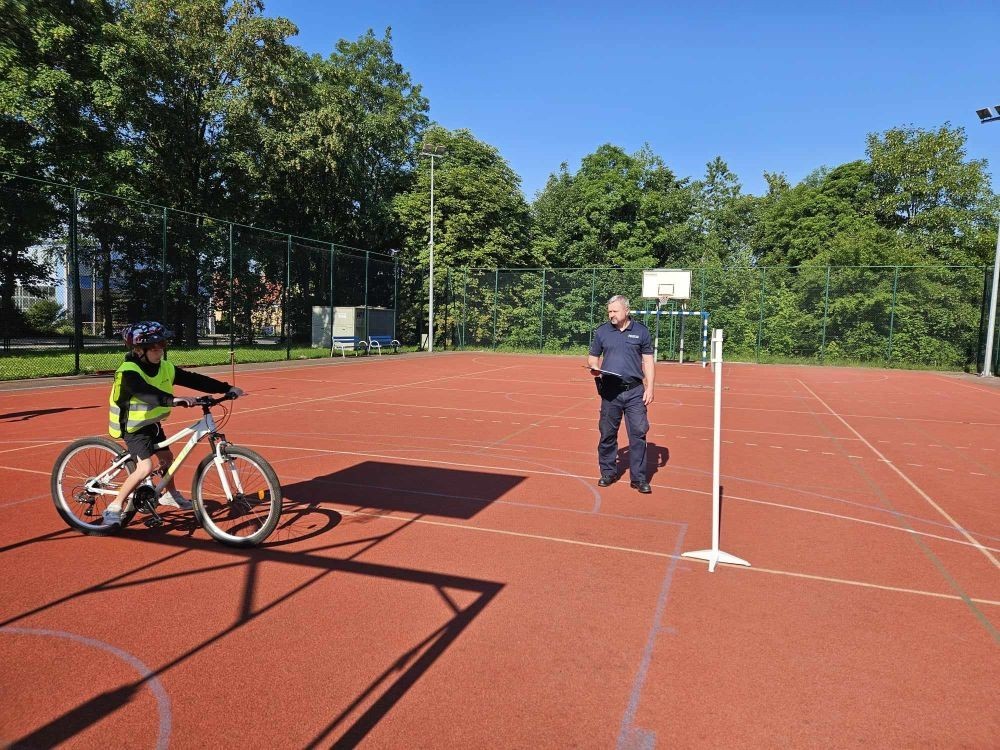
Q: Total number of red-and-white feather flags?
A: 0